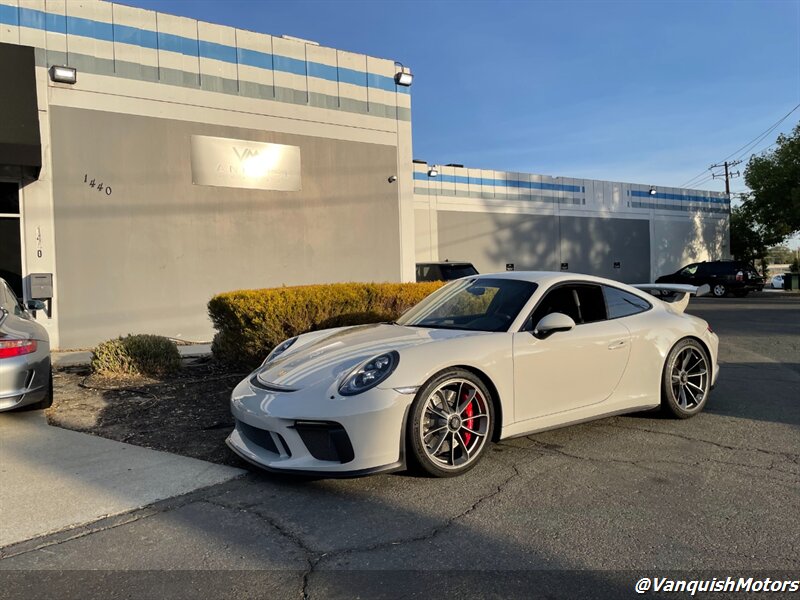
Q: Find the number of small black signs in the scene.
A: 3